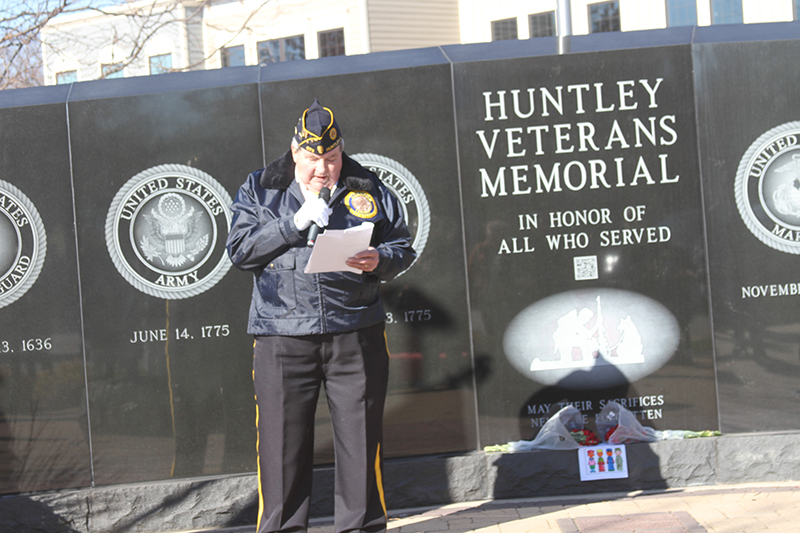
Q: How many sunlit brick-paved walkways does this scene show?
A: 1